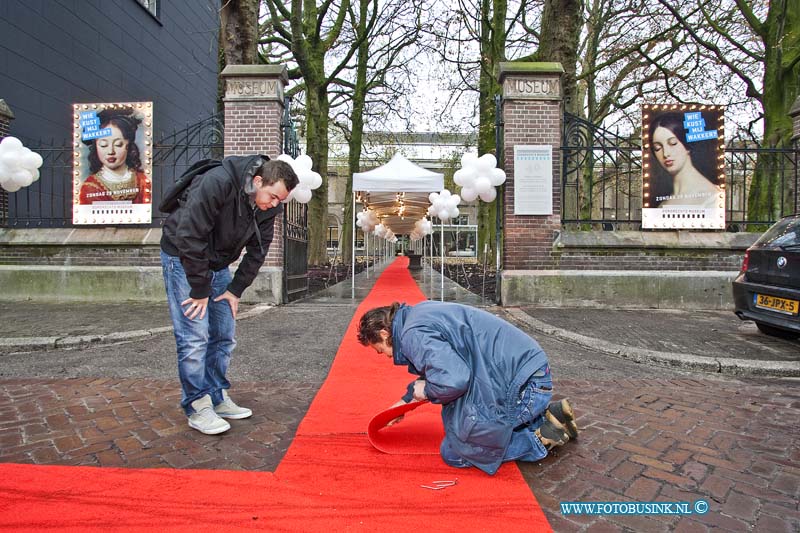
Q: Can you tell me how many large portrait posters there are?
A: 2